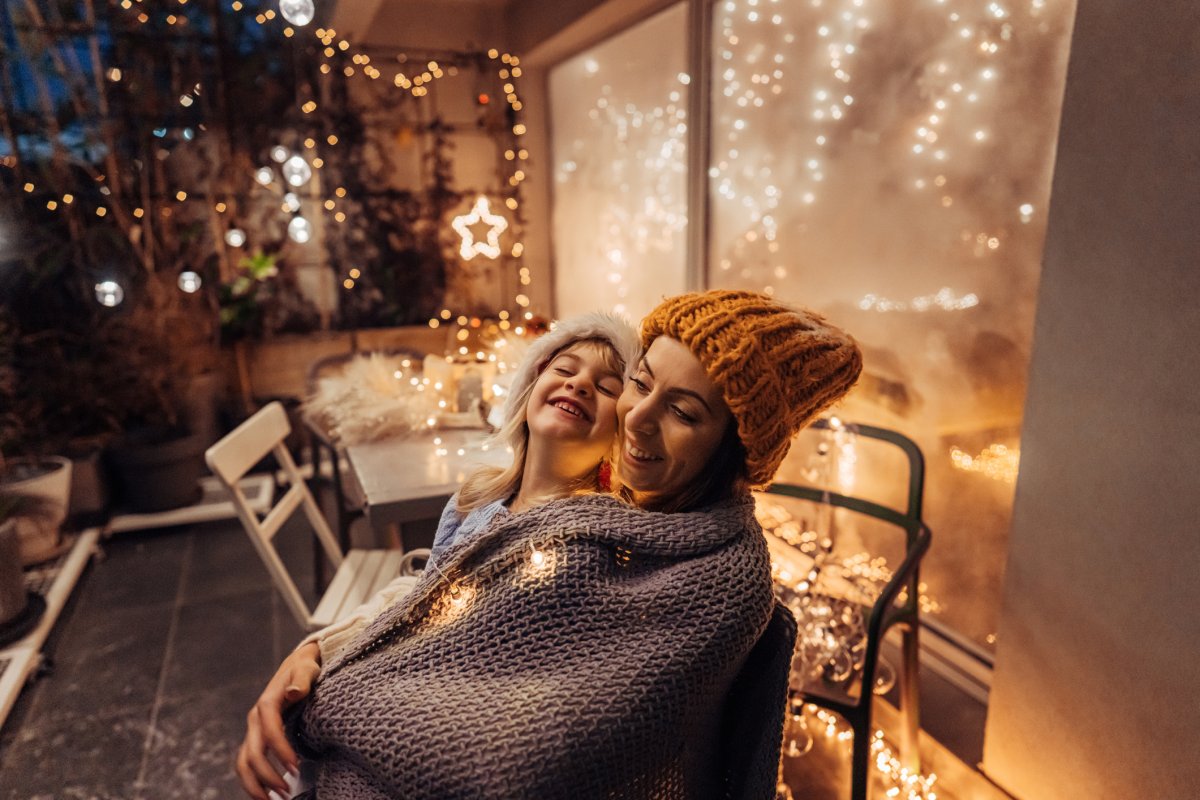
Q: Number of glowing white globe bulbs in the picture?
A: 9